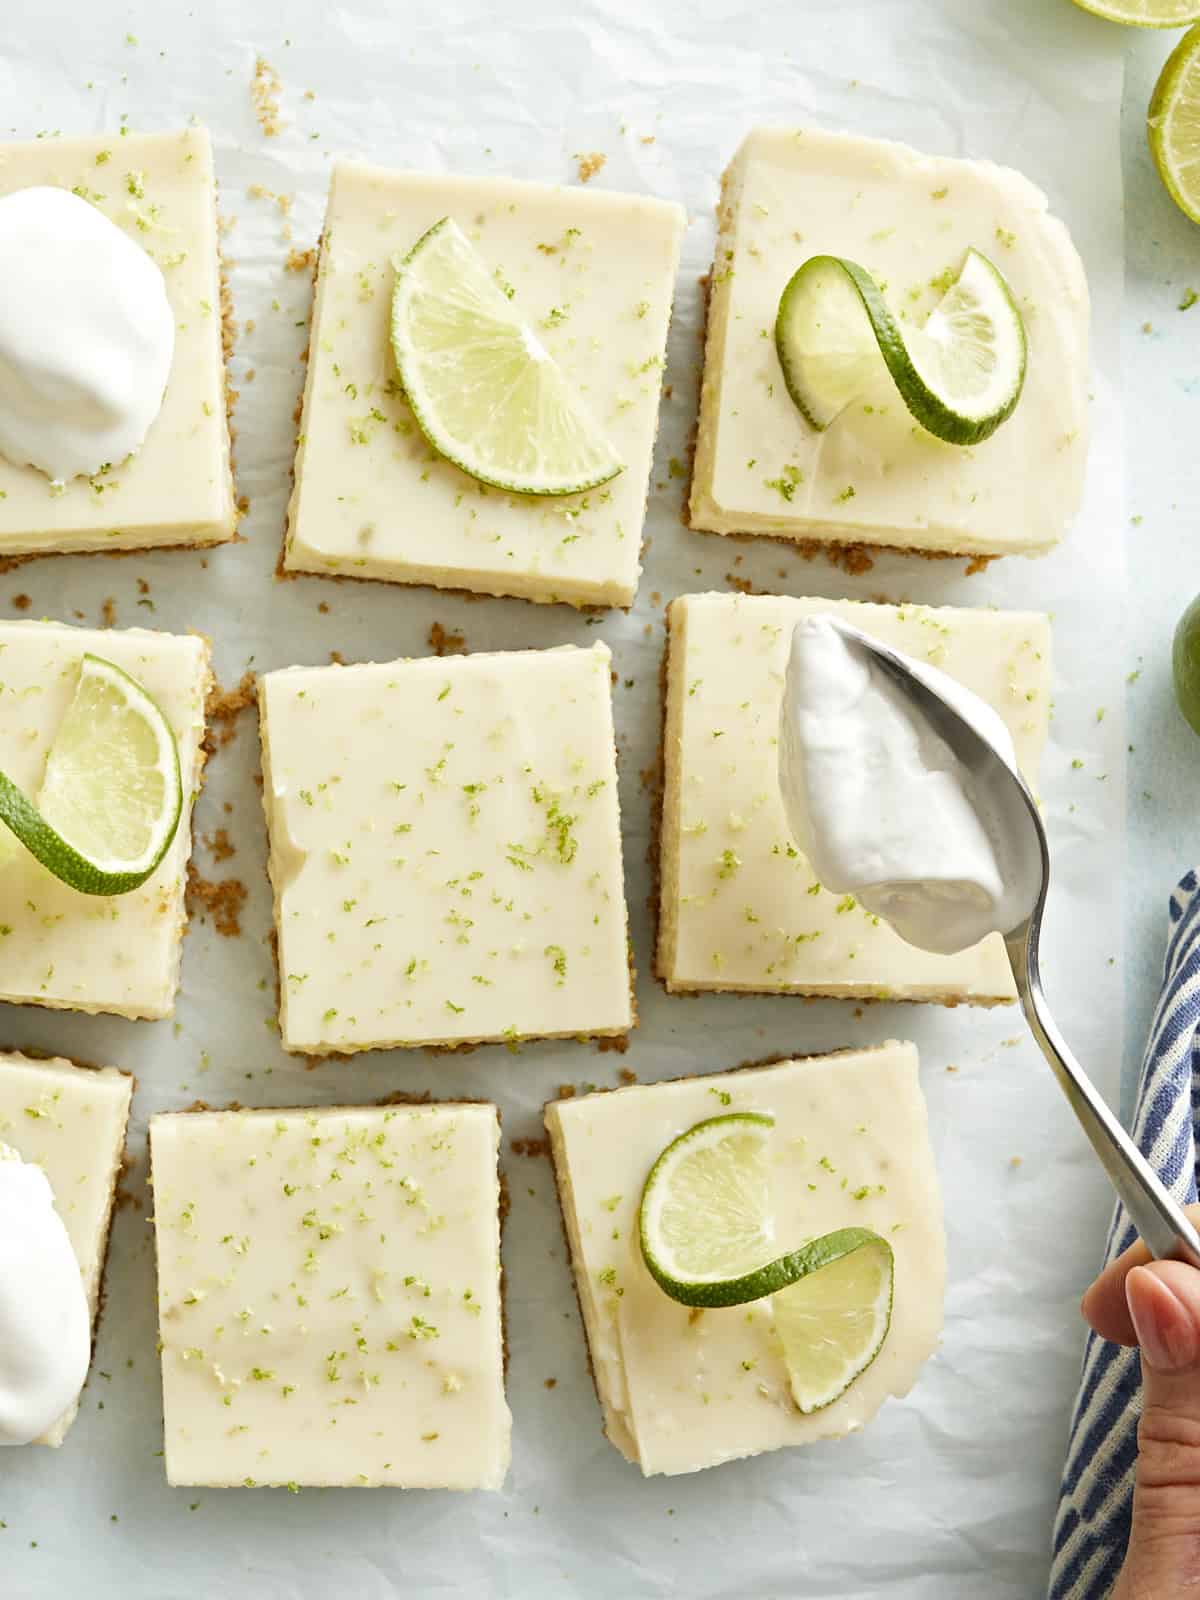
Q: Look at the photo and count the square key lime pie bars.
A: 9